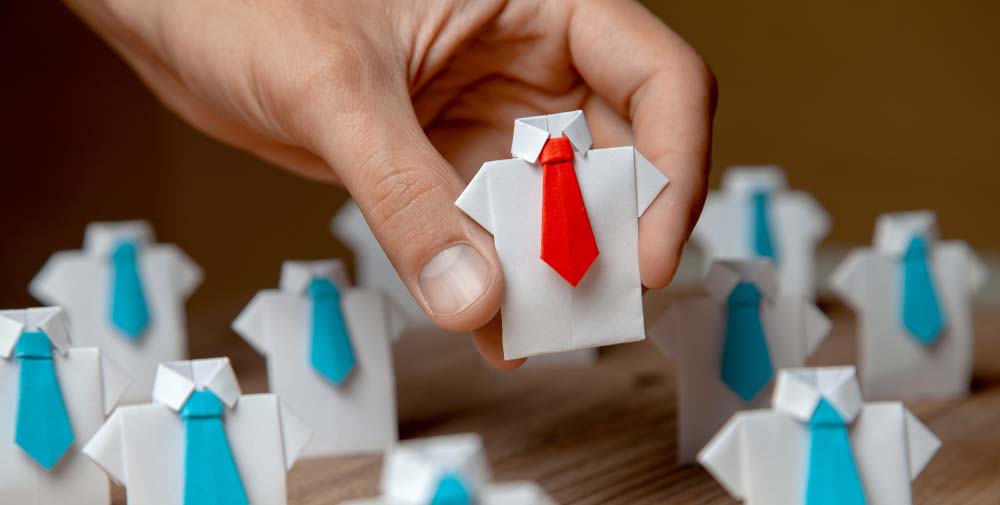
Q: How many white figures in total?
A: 11